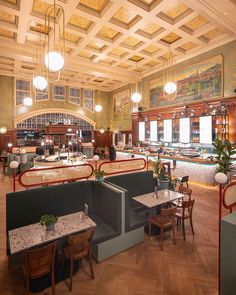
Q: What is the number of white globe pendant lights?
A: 6